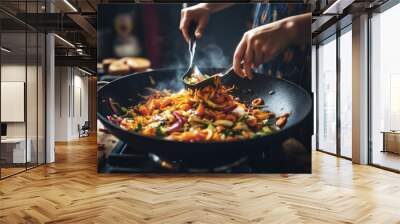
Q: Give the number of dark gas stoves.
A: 1